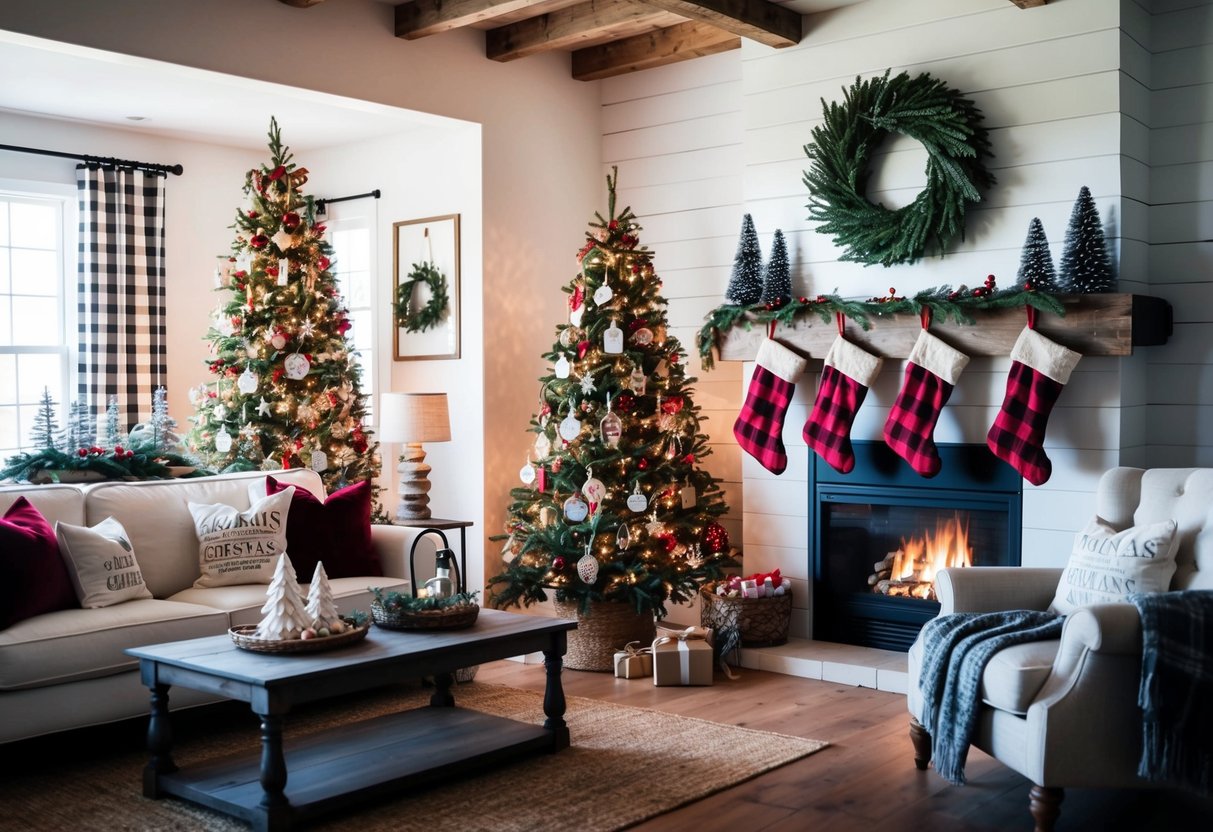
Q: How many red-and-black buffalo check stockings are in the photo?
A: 4